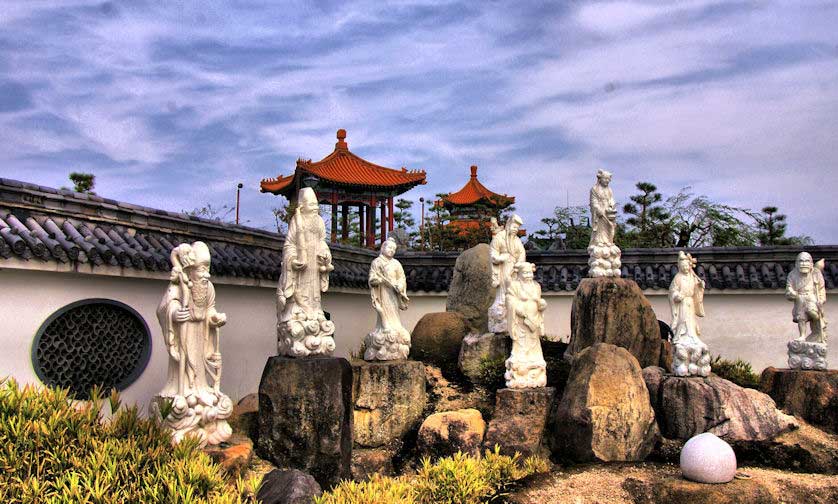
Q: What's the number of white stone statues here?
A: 8